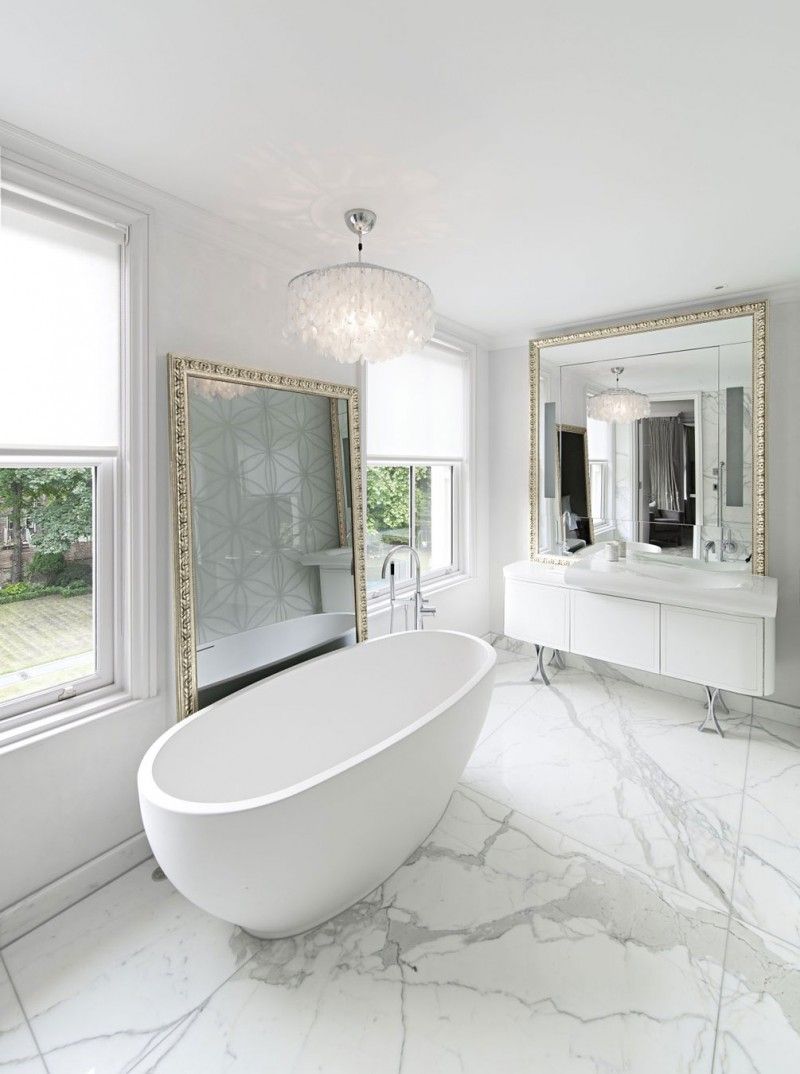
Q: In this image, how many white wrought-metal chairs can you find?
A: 0